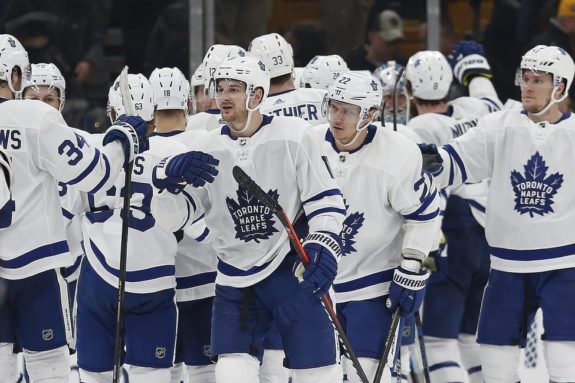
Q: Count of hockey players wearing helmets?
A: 13